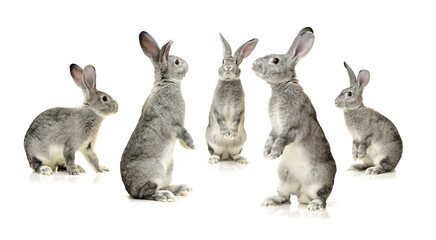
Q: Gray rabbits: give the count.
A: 5